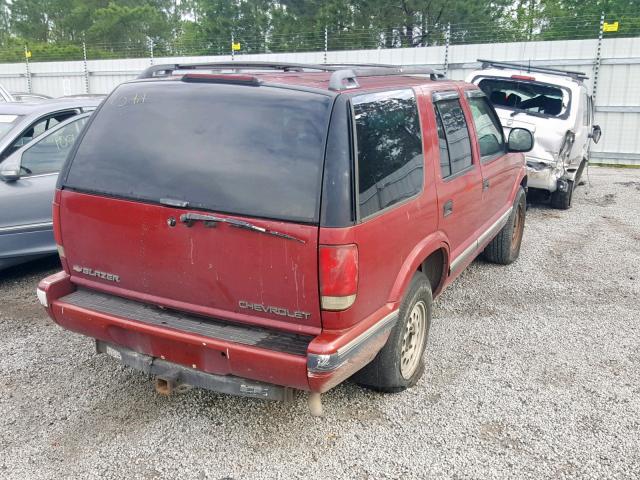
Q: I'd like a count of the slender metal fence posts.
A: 7